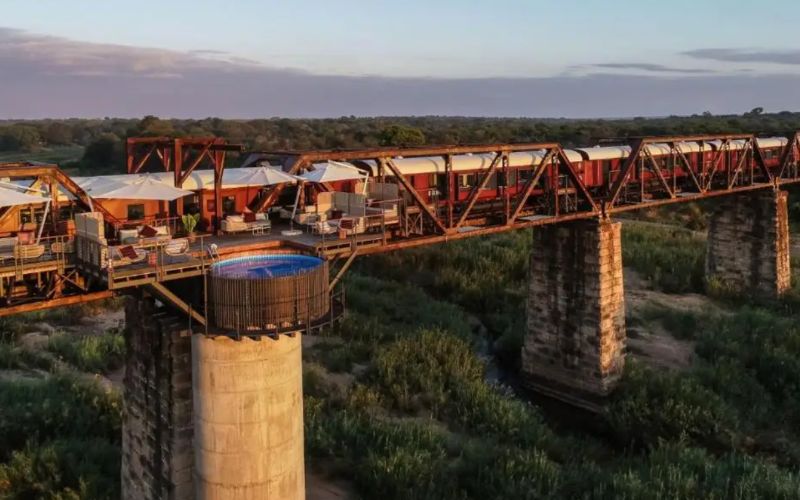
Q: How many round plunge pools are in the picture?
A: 1